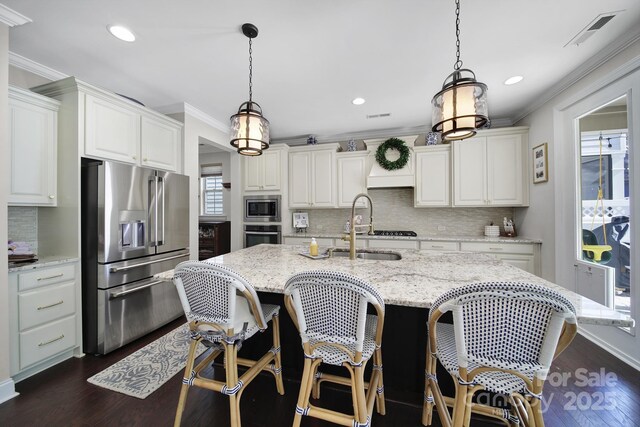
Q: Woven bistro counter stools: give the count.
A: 3